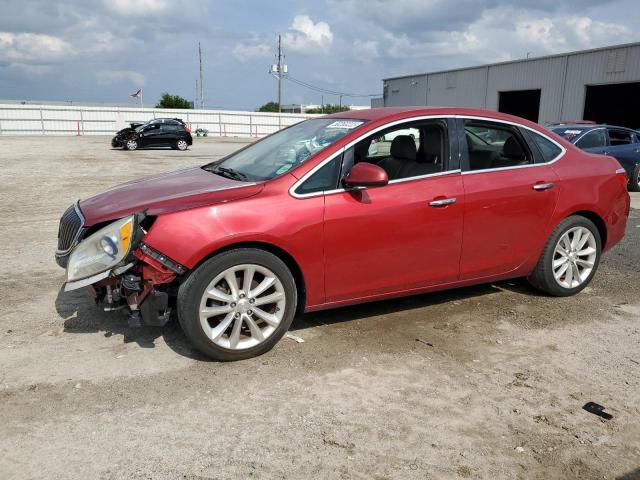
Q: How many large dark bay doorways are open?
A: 2